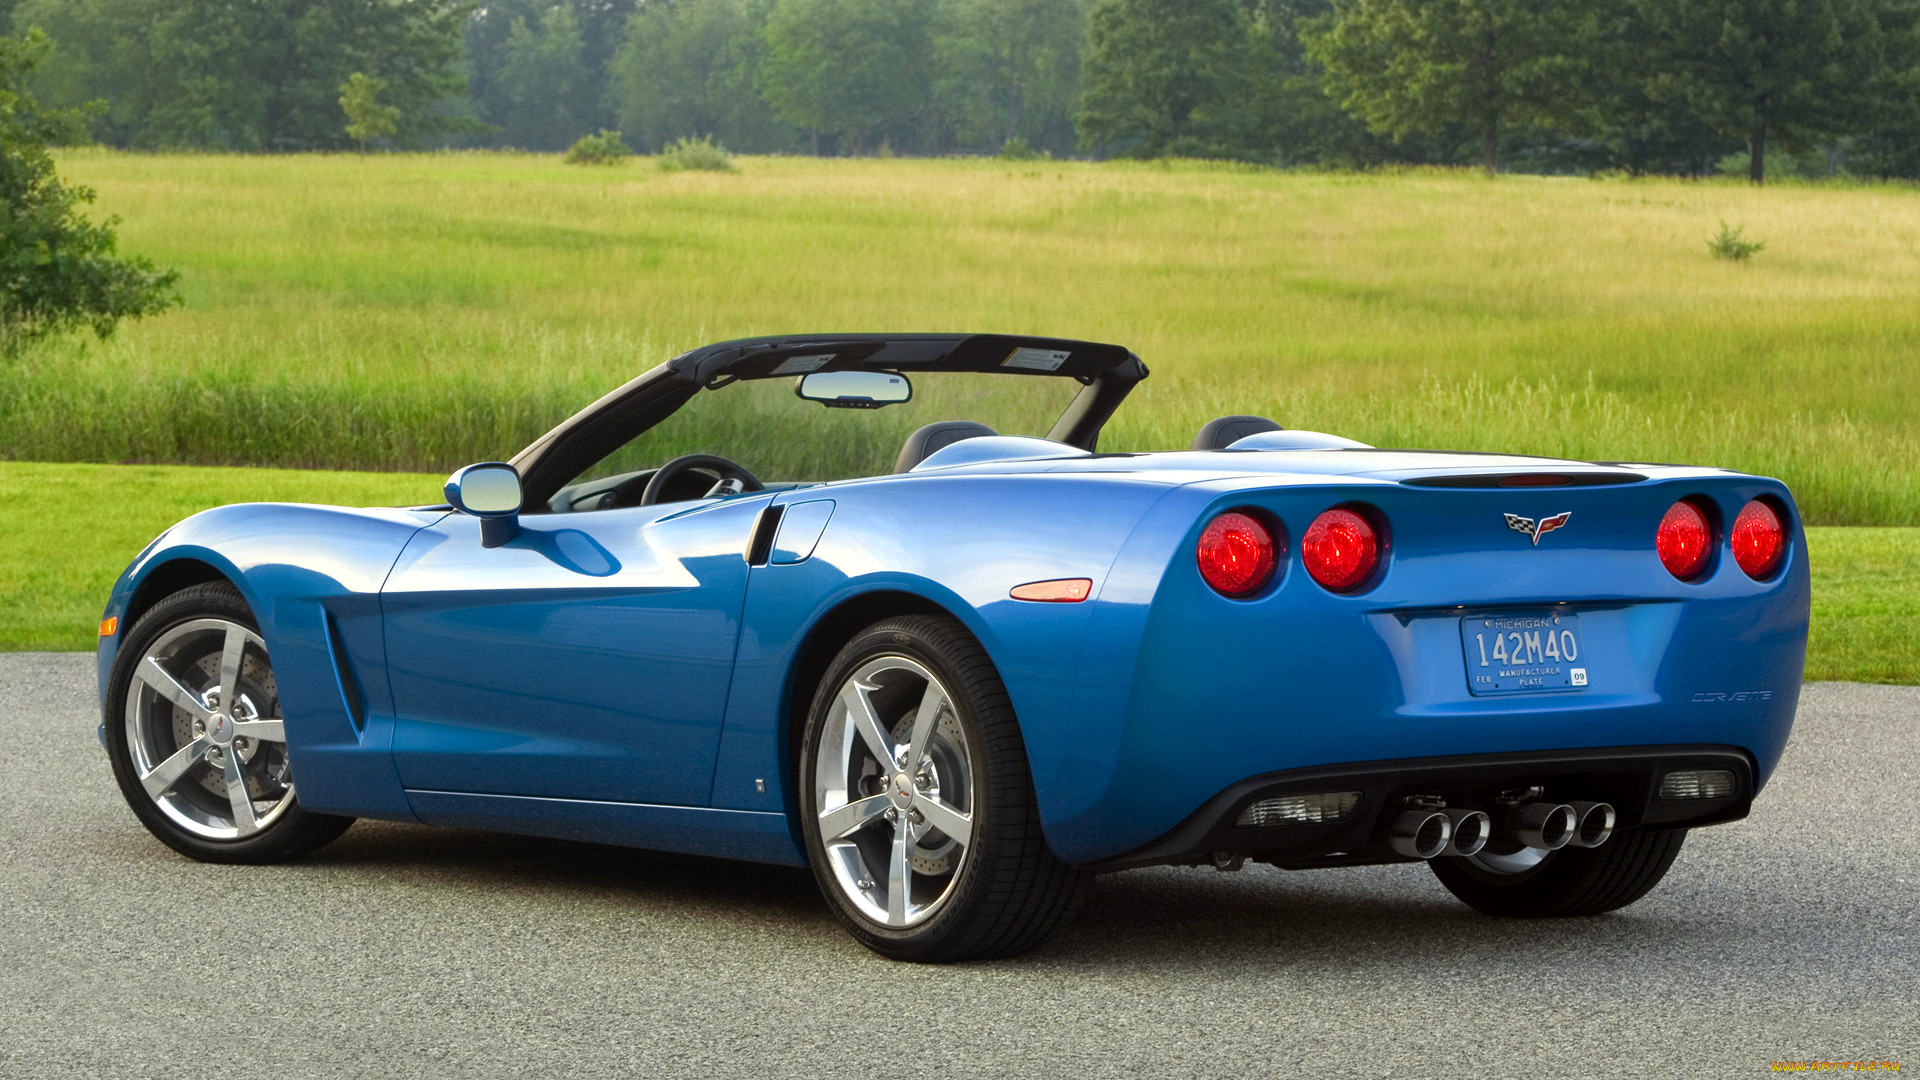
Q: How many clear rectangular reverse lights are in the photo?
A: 2